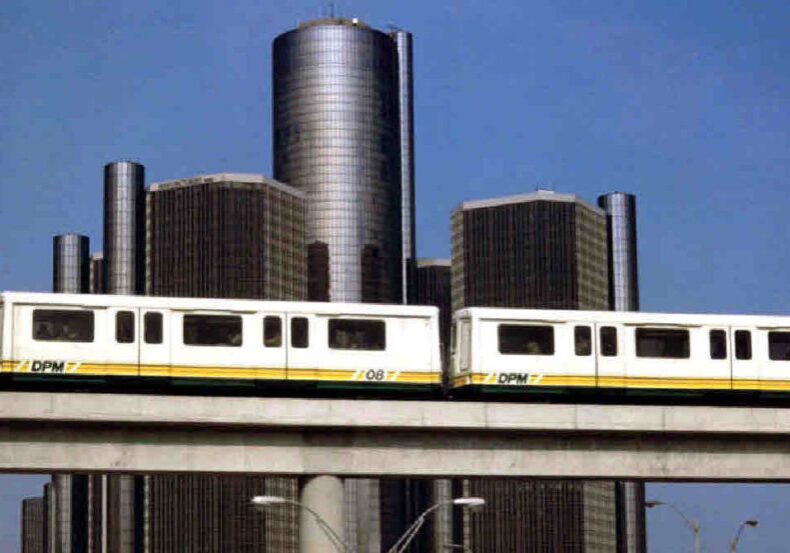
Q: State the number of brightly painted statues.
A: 0